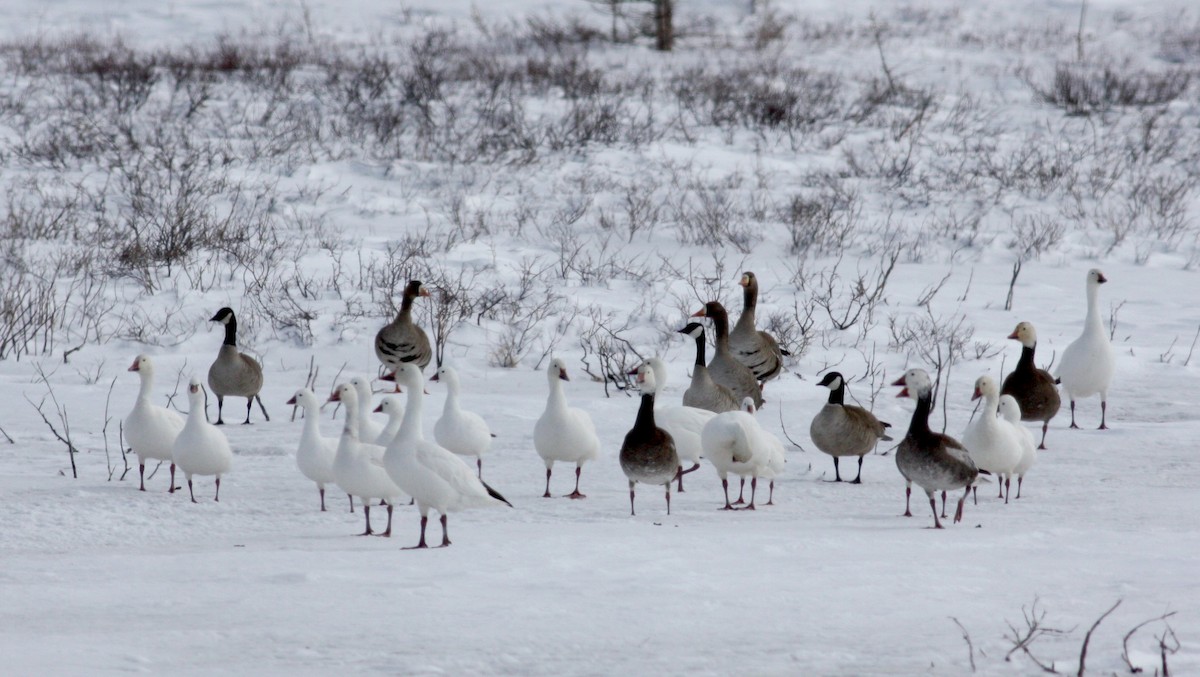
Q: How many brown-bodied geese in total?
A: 9